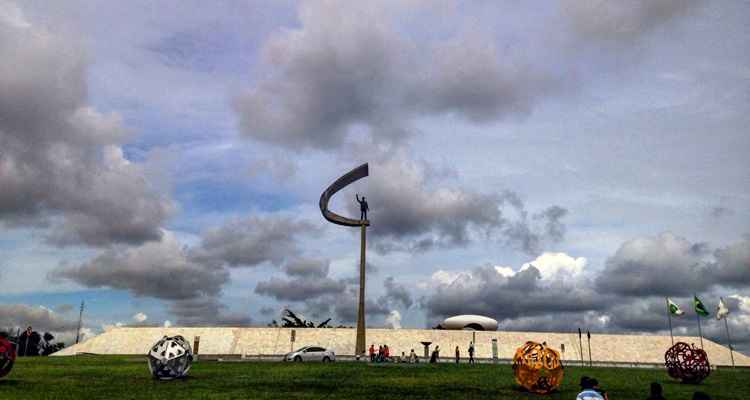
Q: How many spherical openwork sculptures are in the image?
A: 4